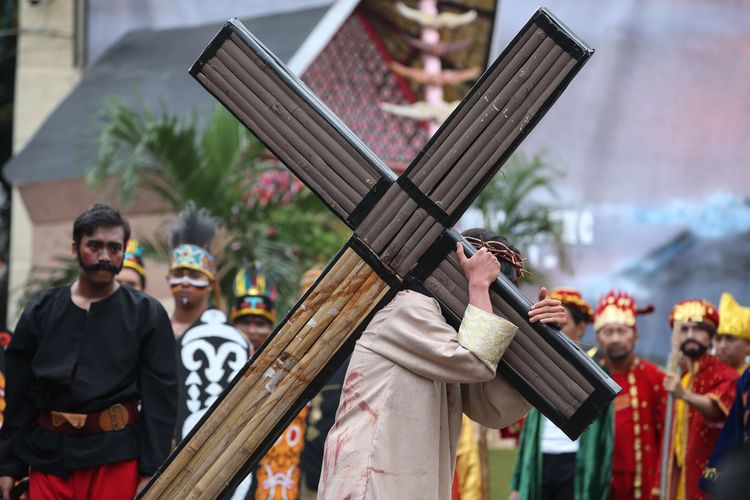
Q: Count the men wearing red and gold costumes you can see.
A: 2